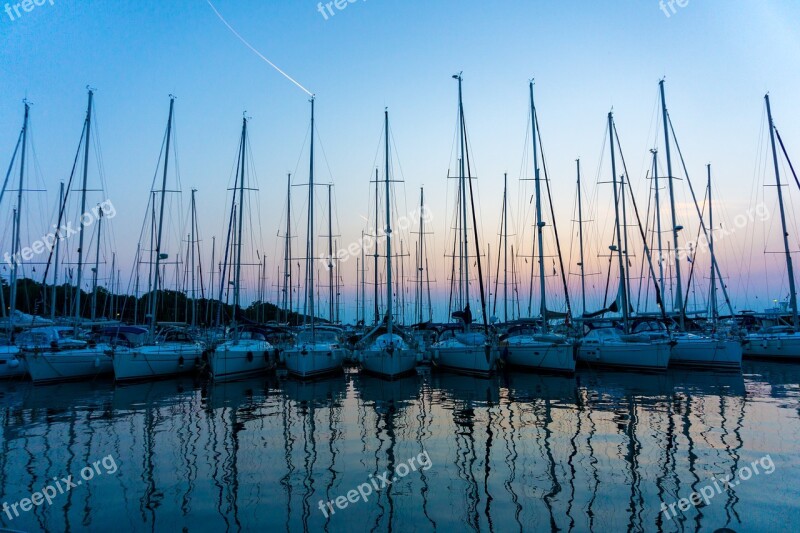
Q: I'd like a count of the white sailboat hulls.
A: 11